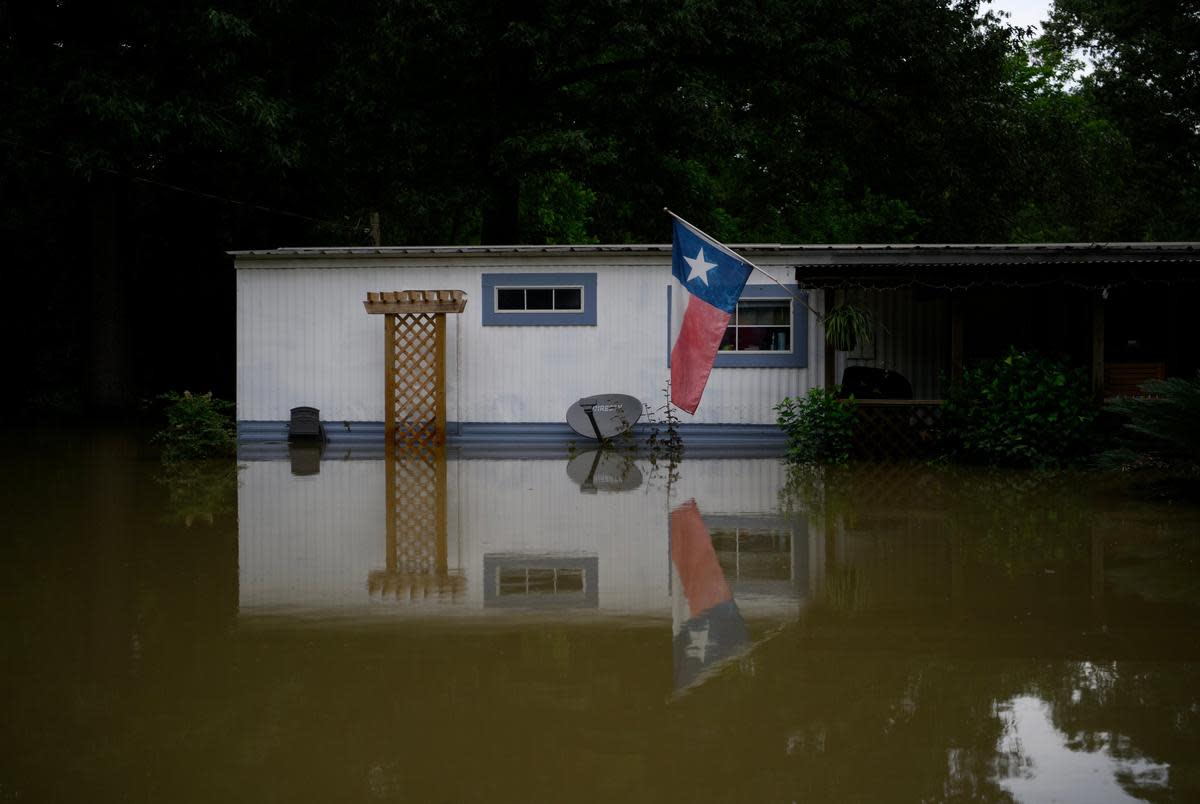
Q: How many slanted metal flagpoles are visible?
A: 1